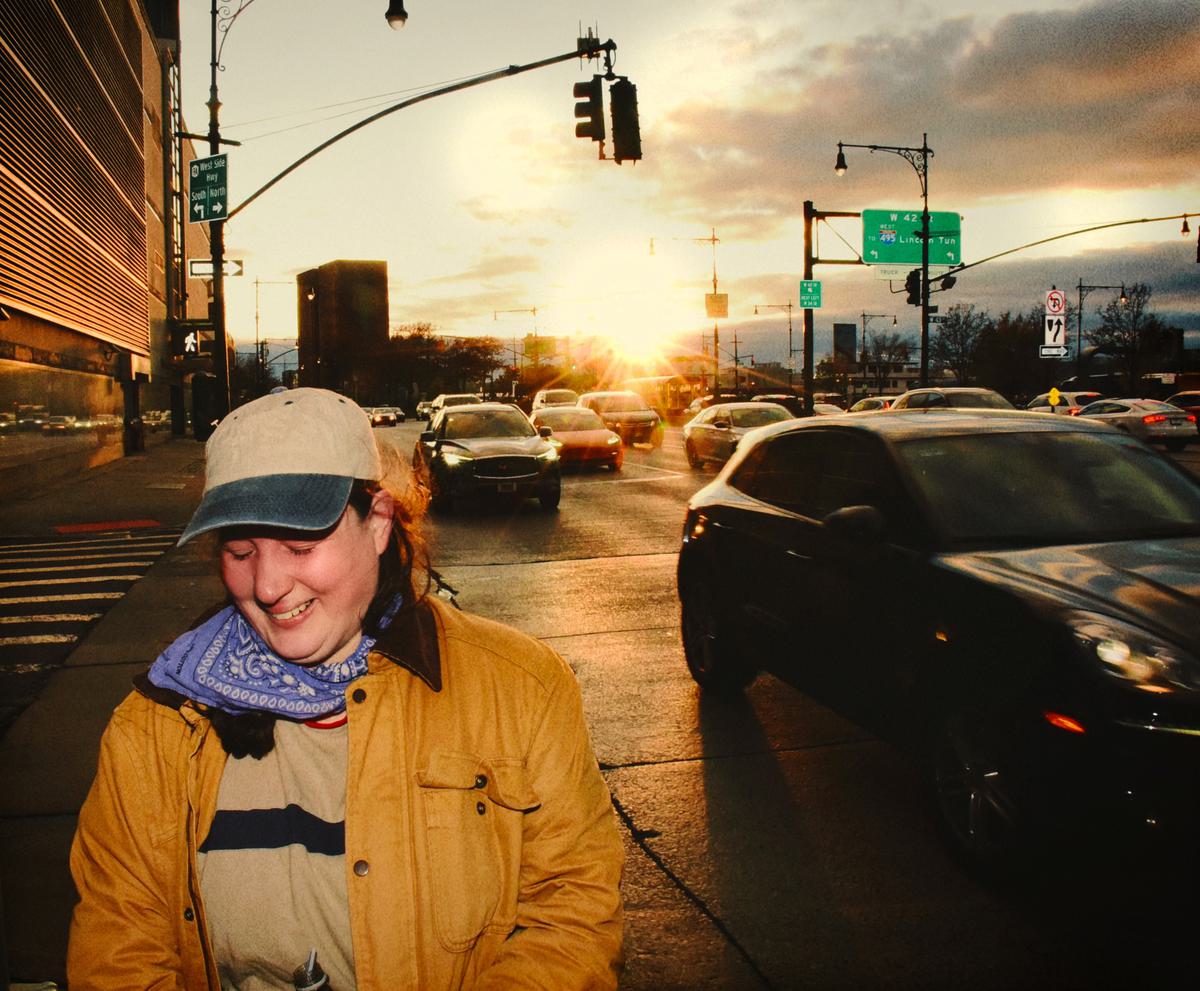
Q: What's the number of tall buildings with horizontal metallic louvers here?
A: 1